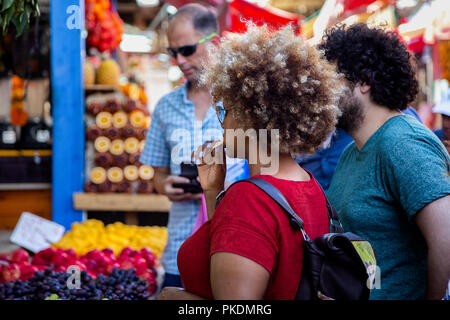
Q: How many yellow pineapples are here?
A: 2